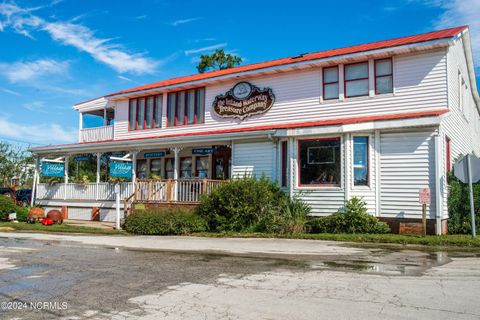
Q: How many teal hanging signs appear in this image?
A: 2